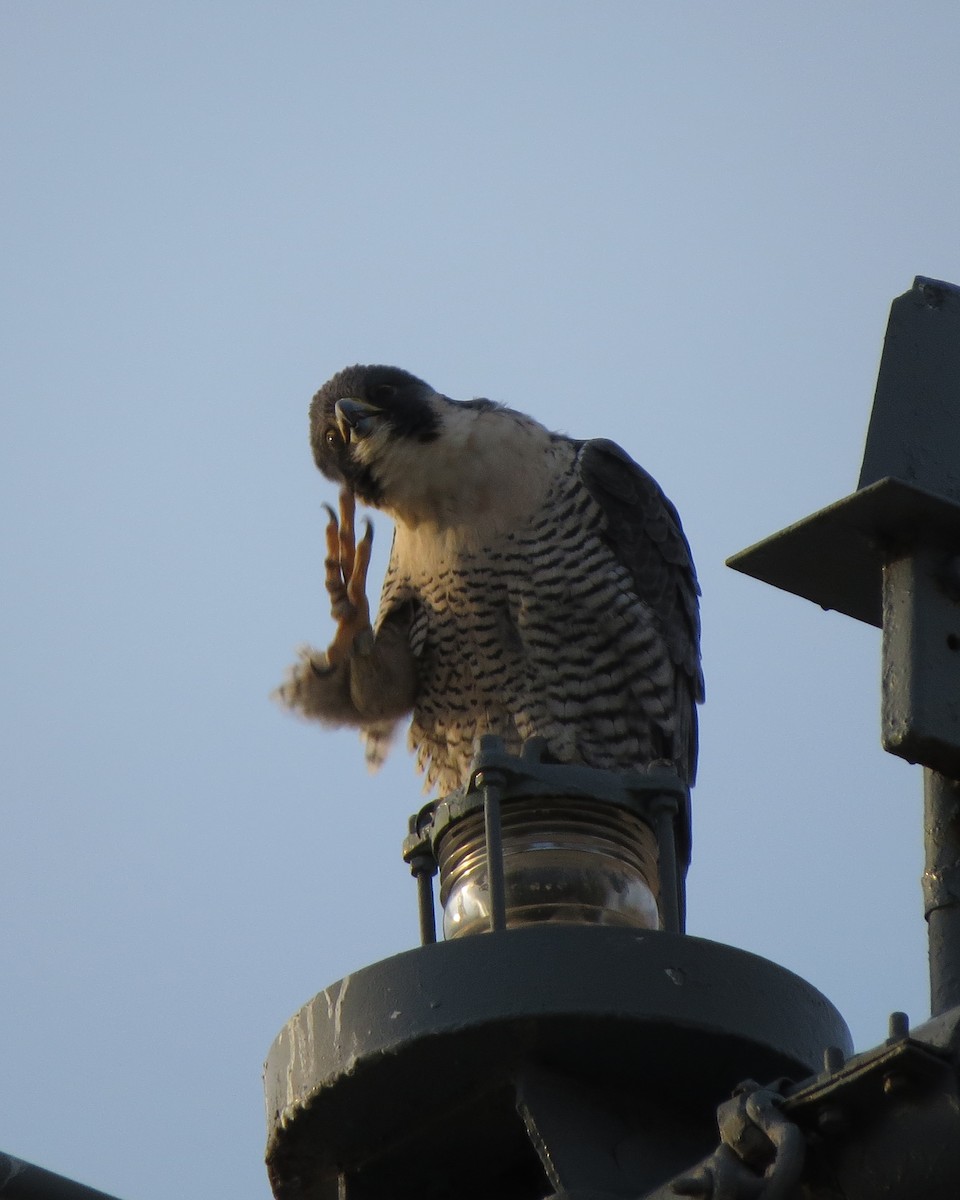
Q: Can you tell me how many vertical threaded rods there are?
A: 3